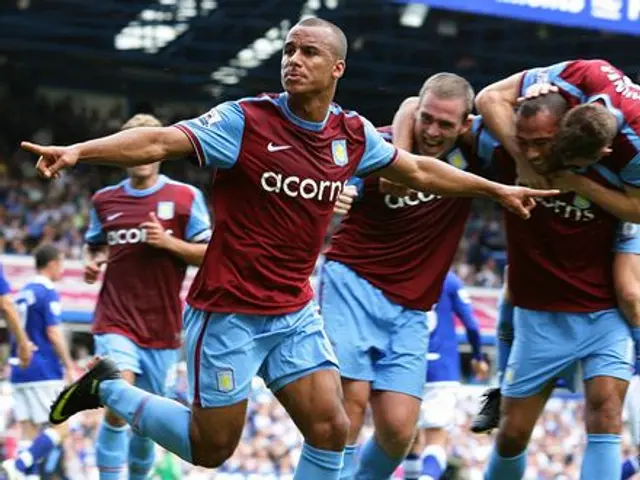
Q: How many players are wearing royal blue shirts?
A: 3